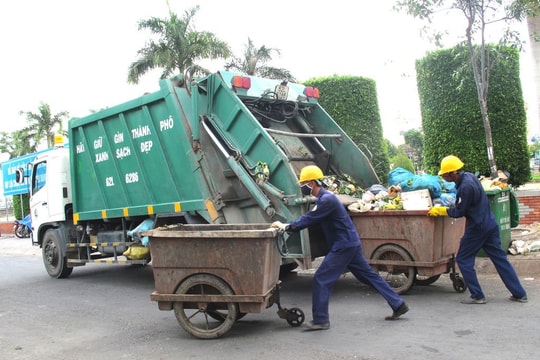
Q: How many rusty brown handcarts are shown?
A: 2